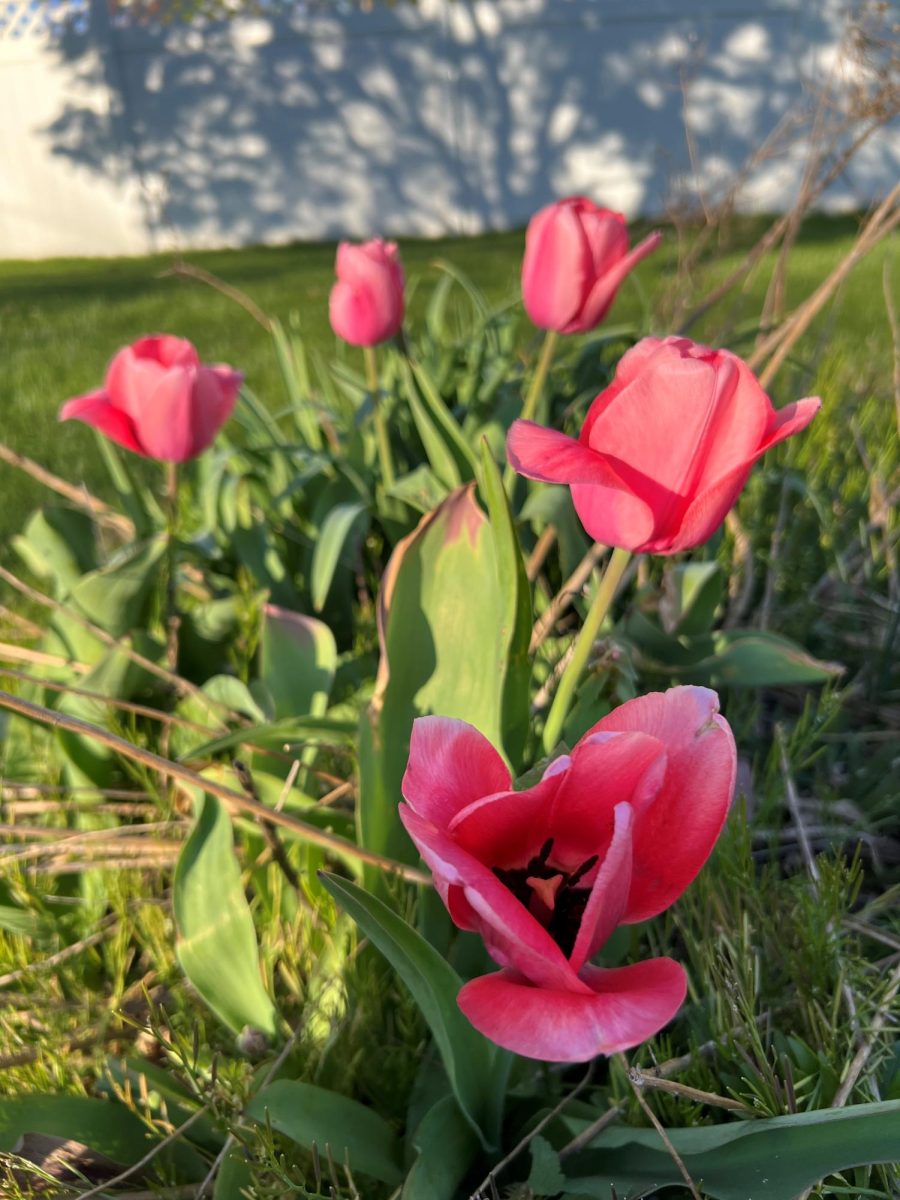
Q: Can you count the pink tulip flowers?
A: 5